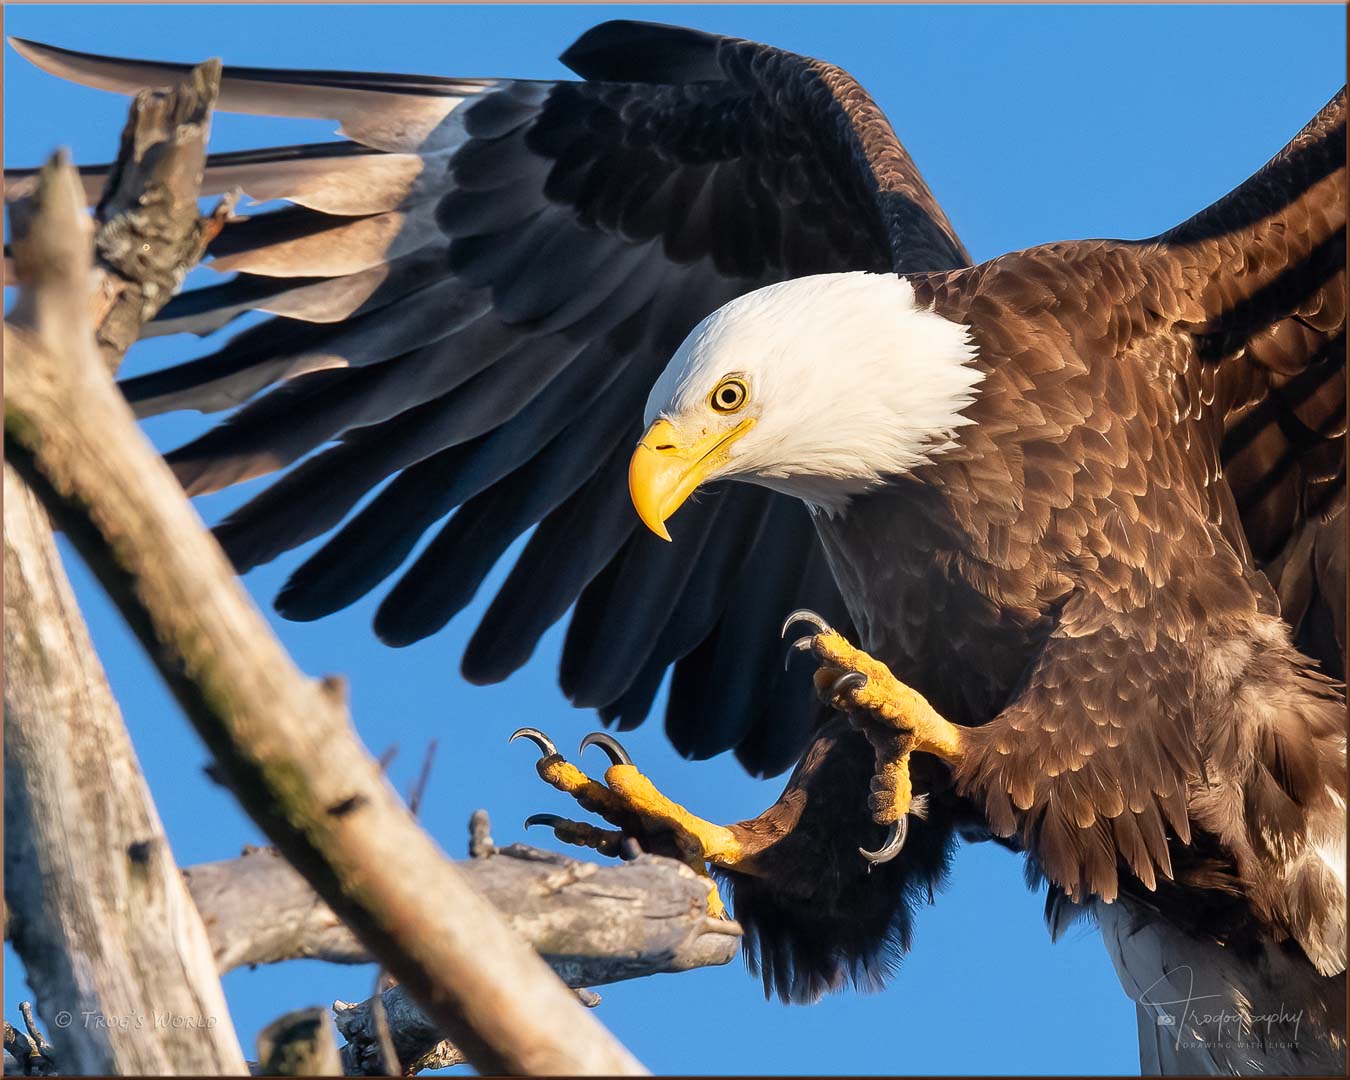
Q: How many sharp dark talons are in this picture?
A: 7